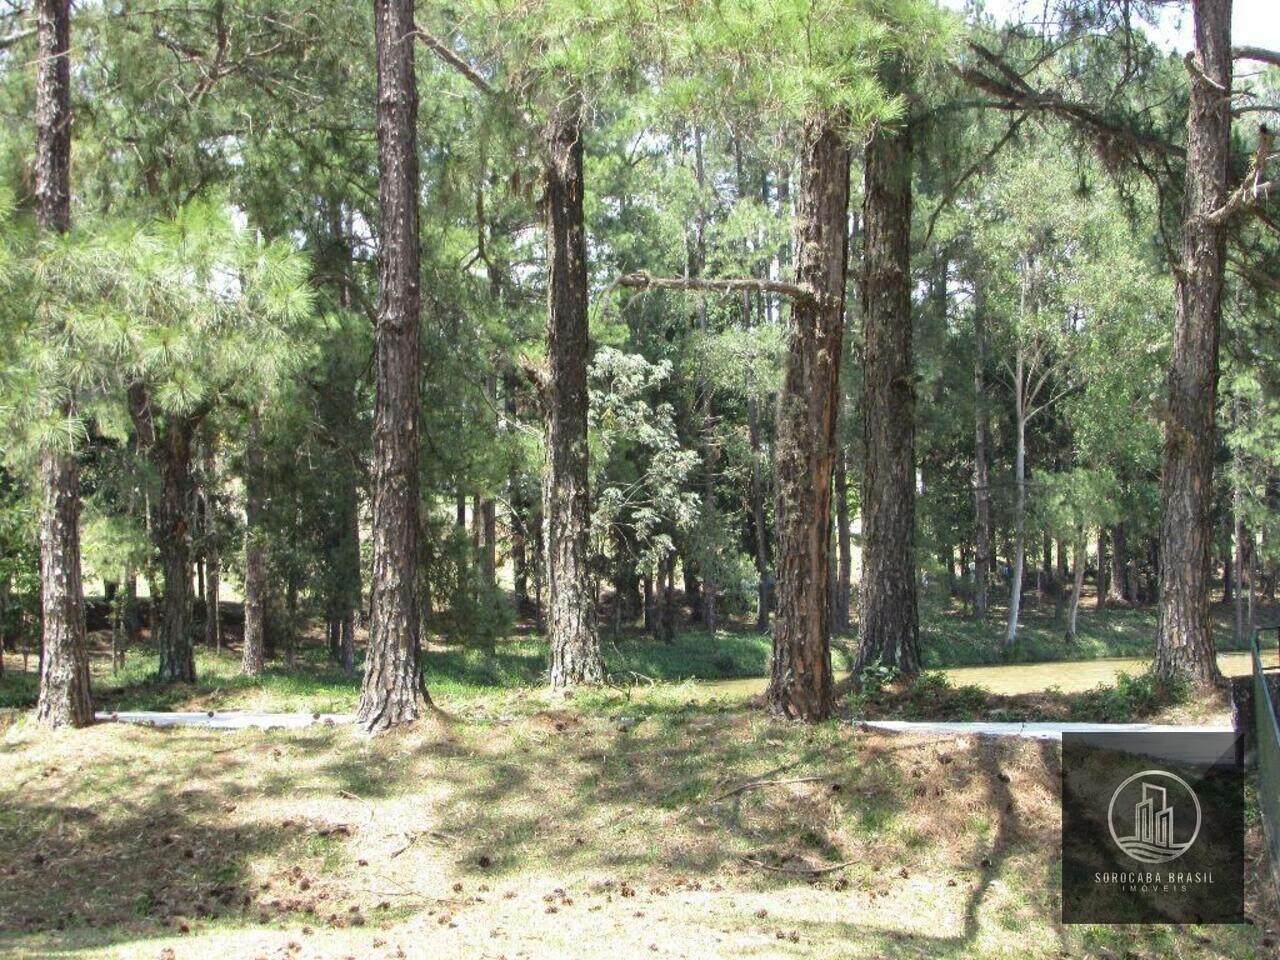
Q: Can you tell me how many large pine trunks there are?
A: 6